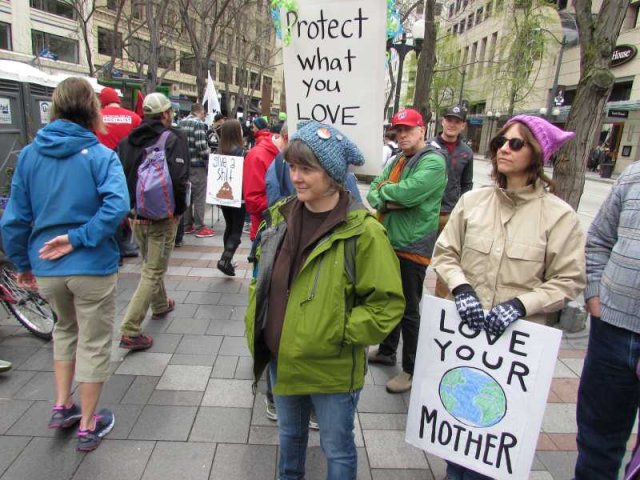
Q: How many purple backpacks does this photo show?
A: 1